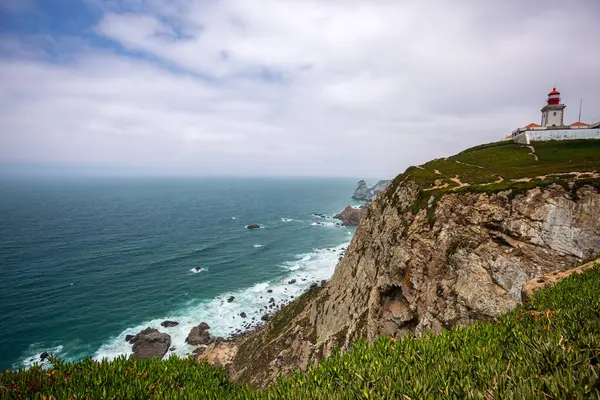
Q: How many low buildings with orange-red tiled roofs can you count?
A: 3